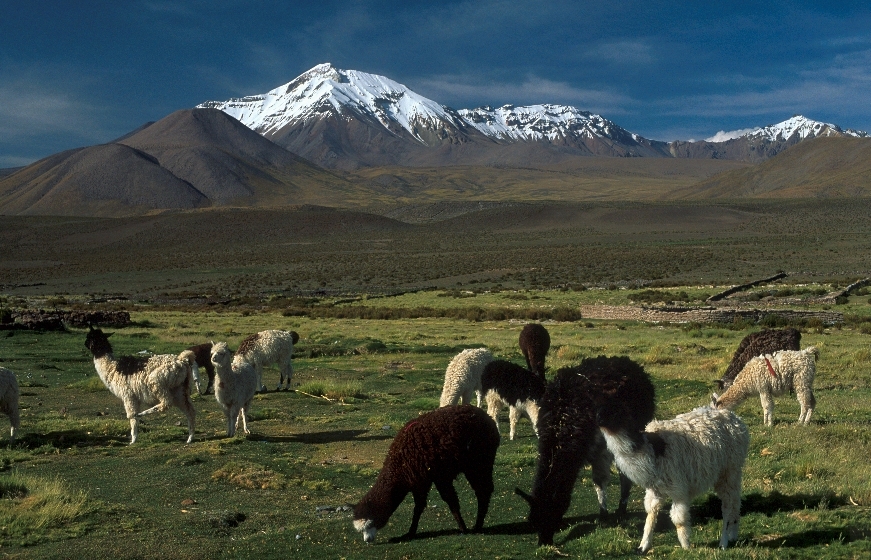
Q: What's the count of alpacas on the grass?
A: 13